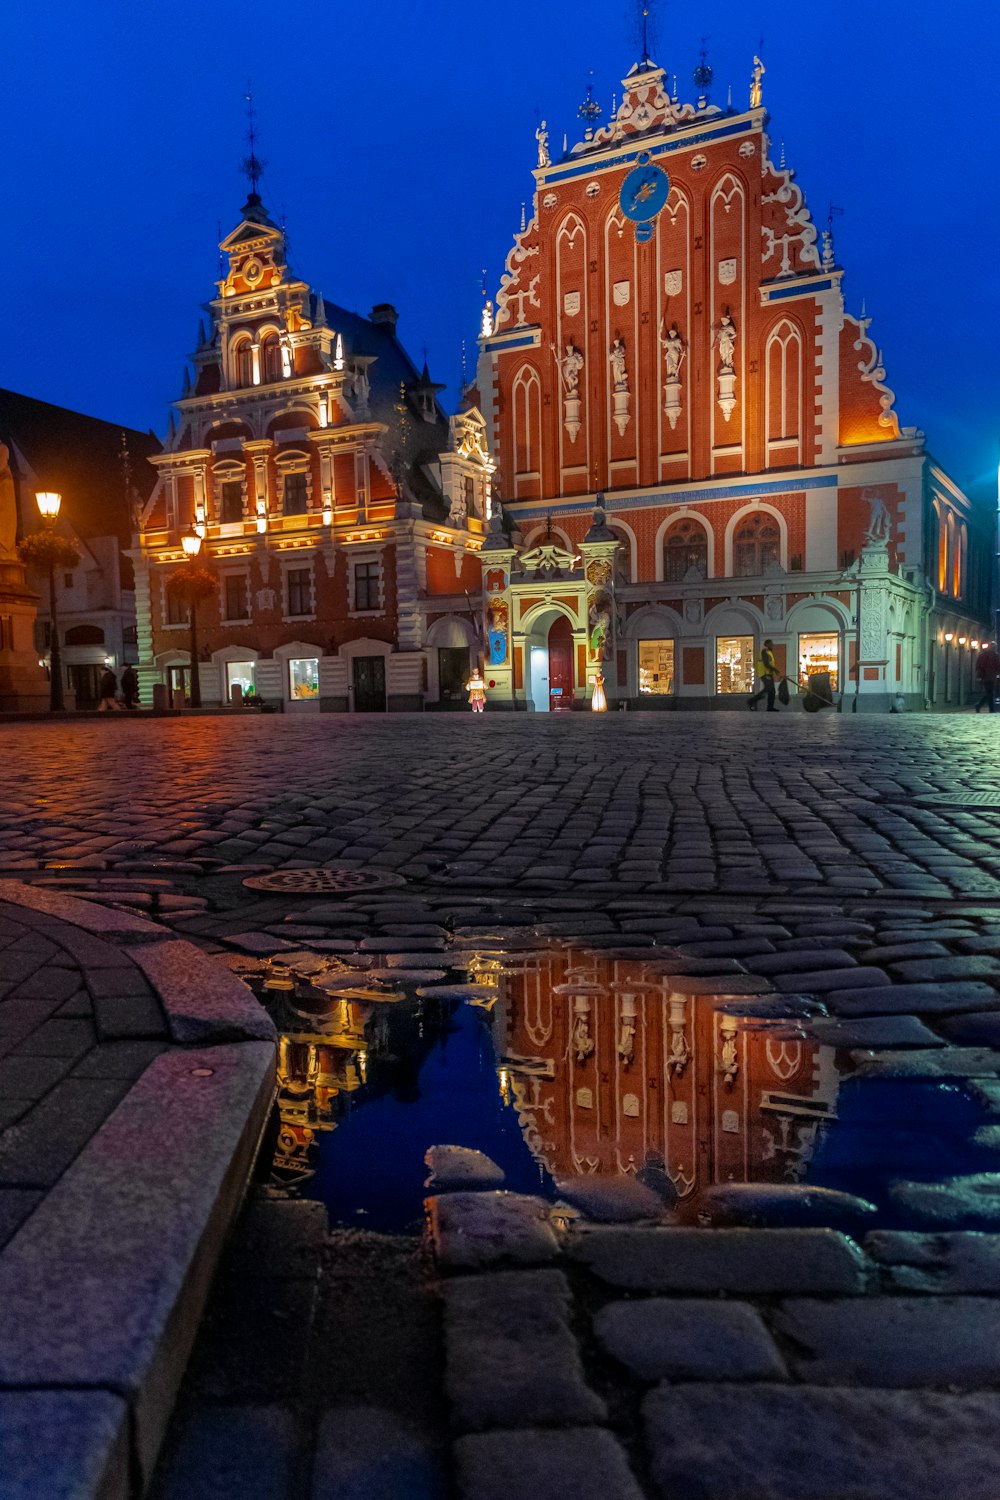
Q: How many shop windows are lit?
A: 5